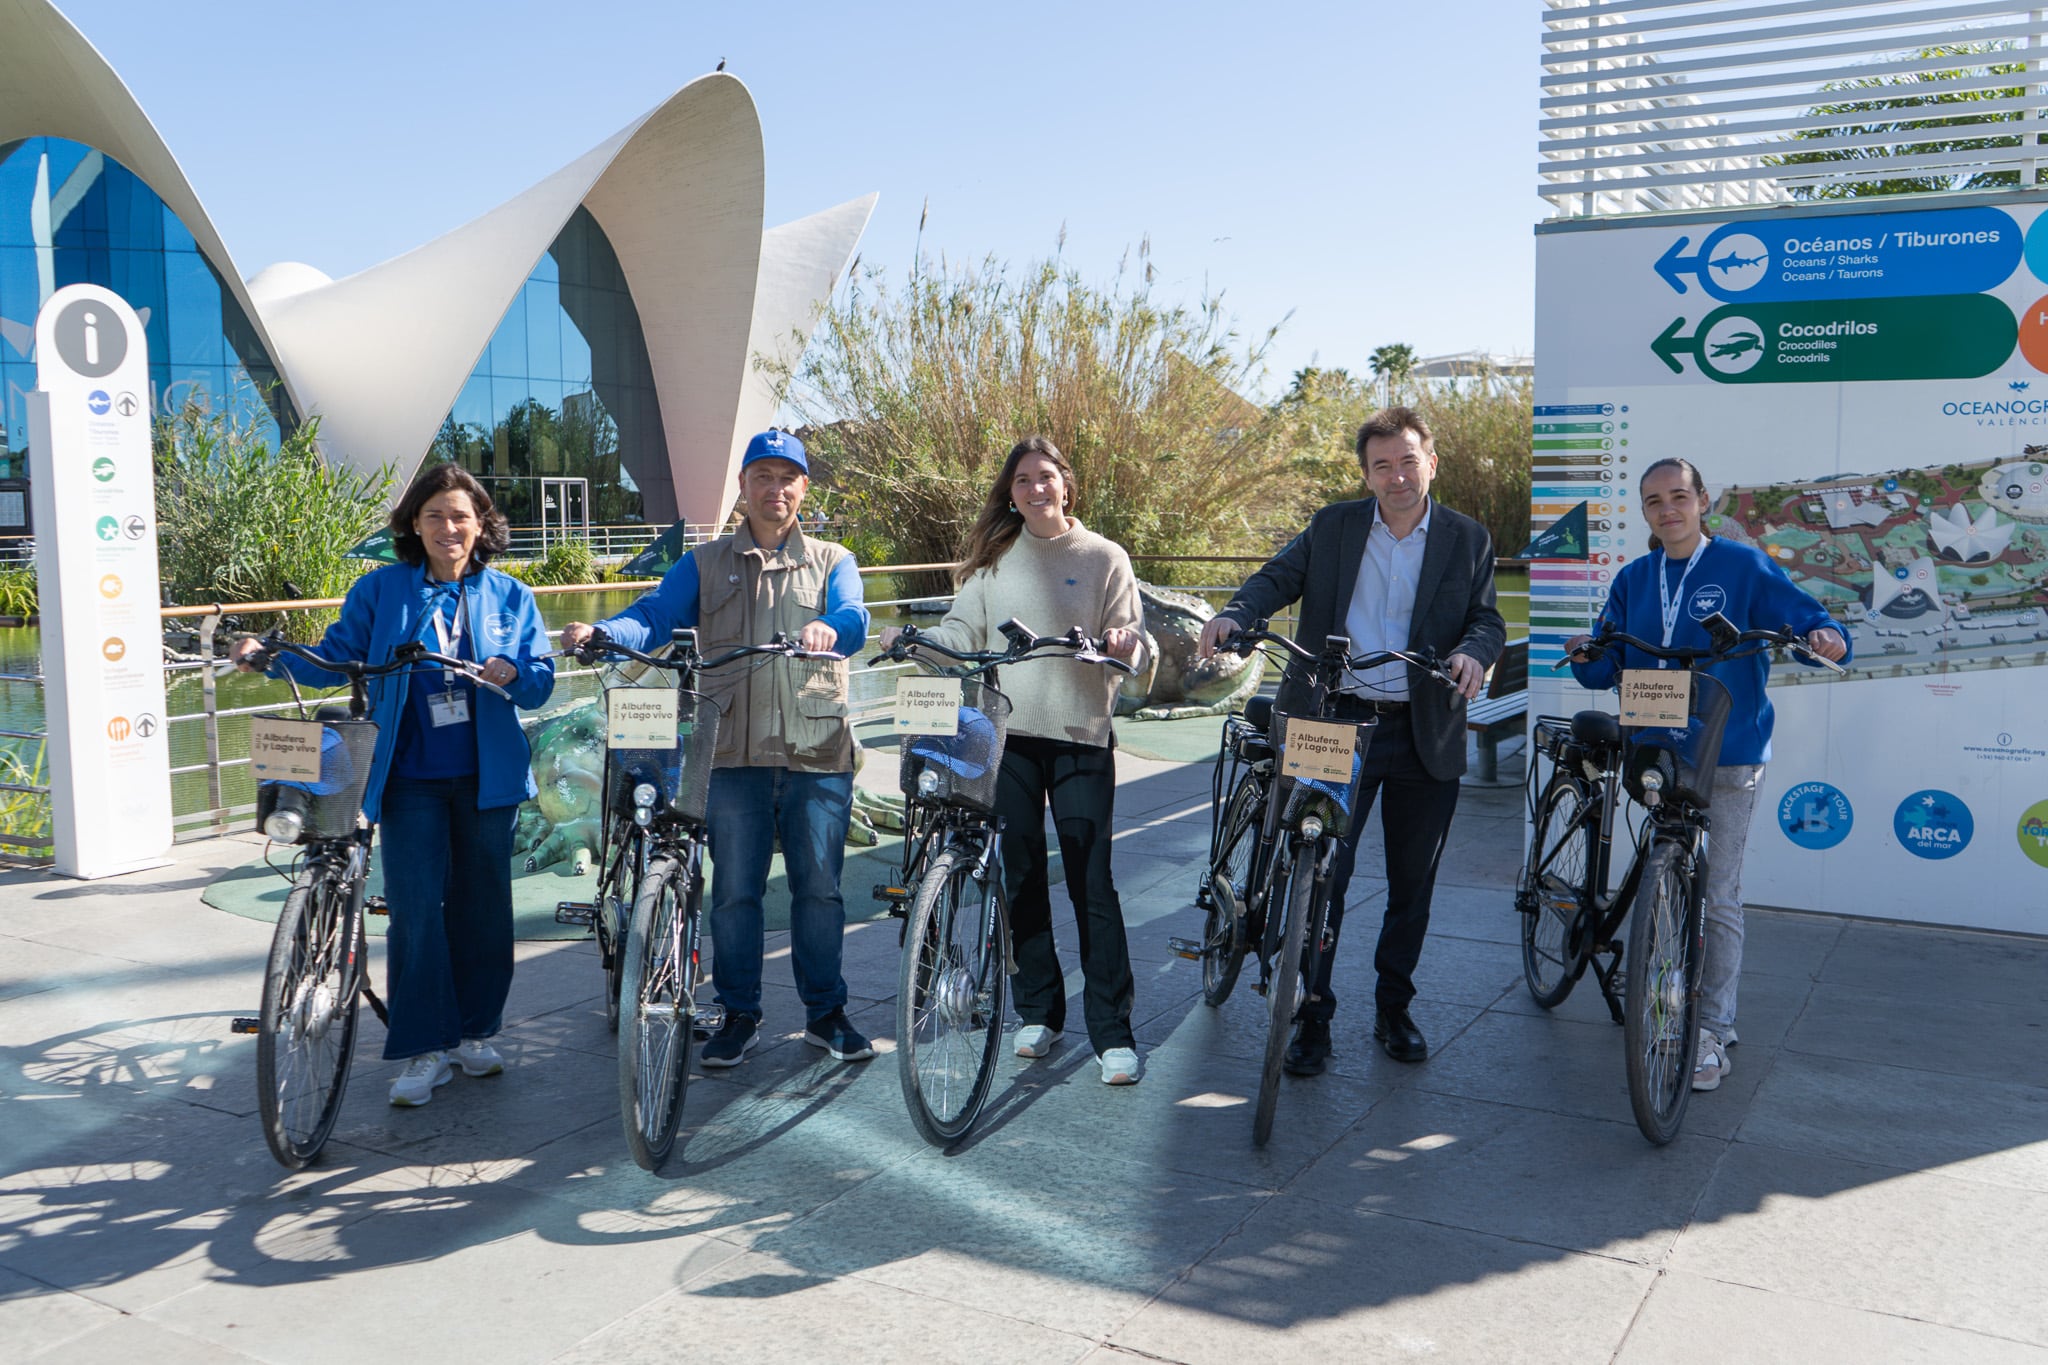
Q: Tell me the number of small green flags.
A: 3